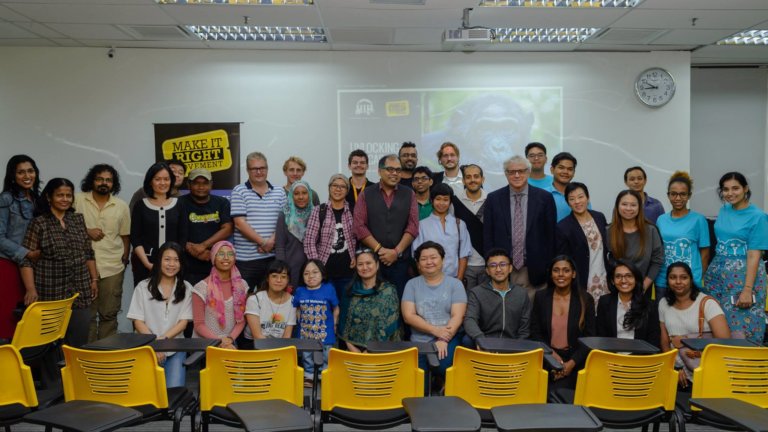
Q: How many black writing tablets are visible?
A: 12